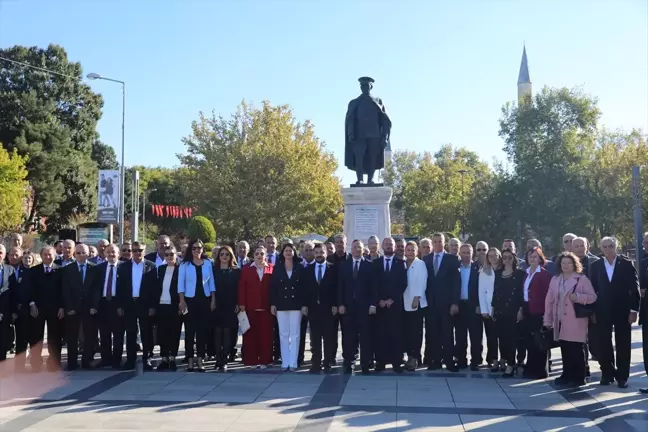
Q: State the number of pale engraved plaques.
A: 1